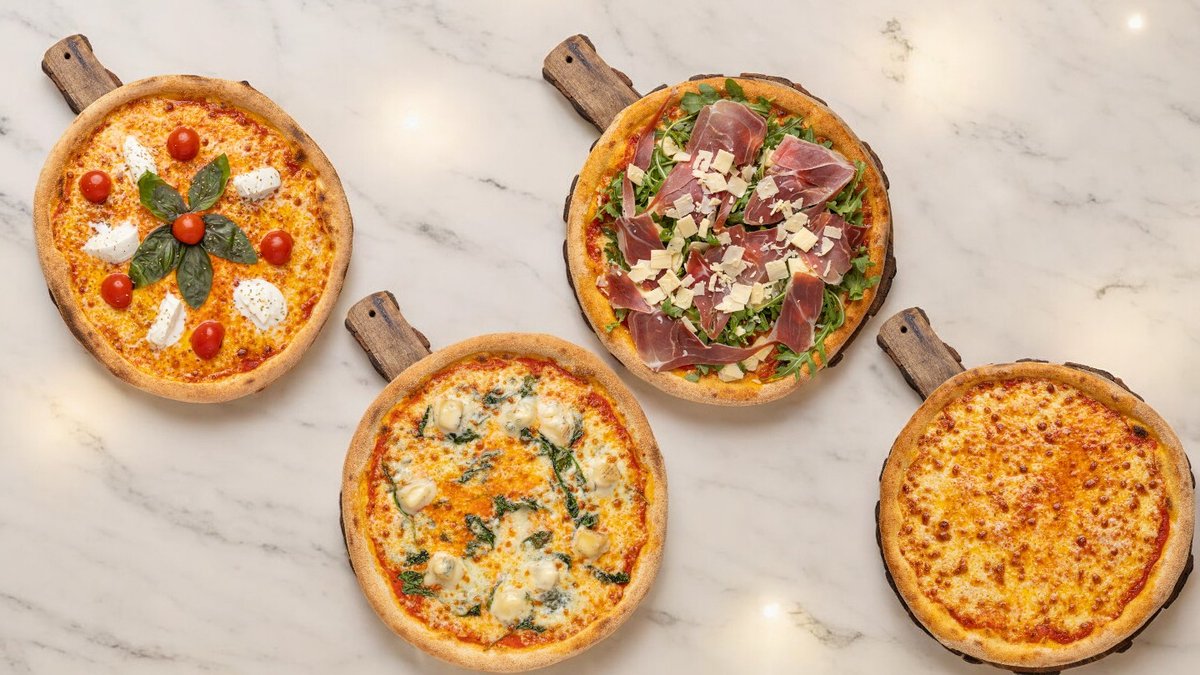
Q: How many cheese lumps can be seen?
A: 14